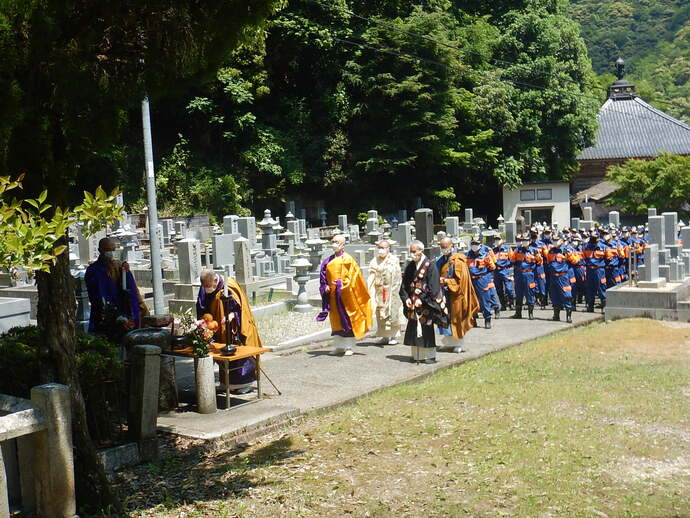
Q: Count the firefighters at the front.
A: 3